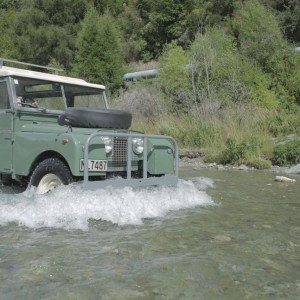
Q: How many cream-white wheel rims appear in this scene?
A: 1